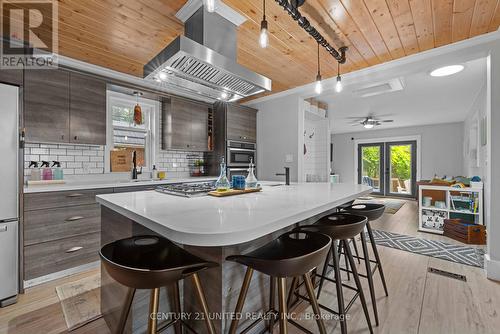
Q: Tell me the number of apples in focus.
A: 0